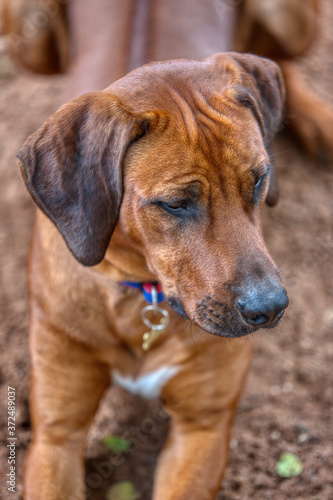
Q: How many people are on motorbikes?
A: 0